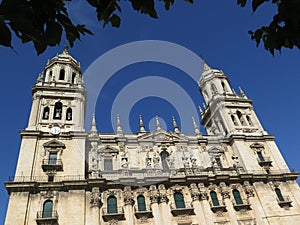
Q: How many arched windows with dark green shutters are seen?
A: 7